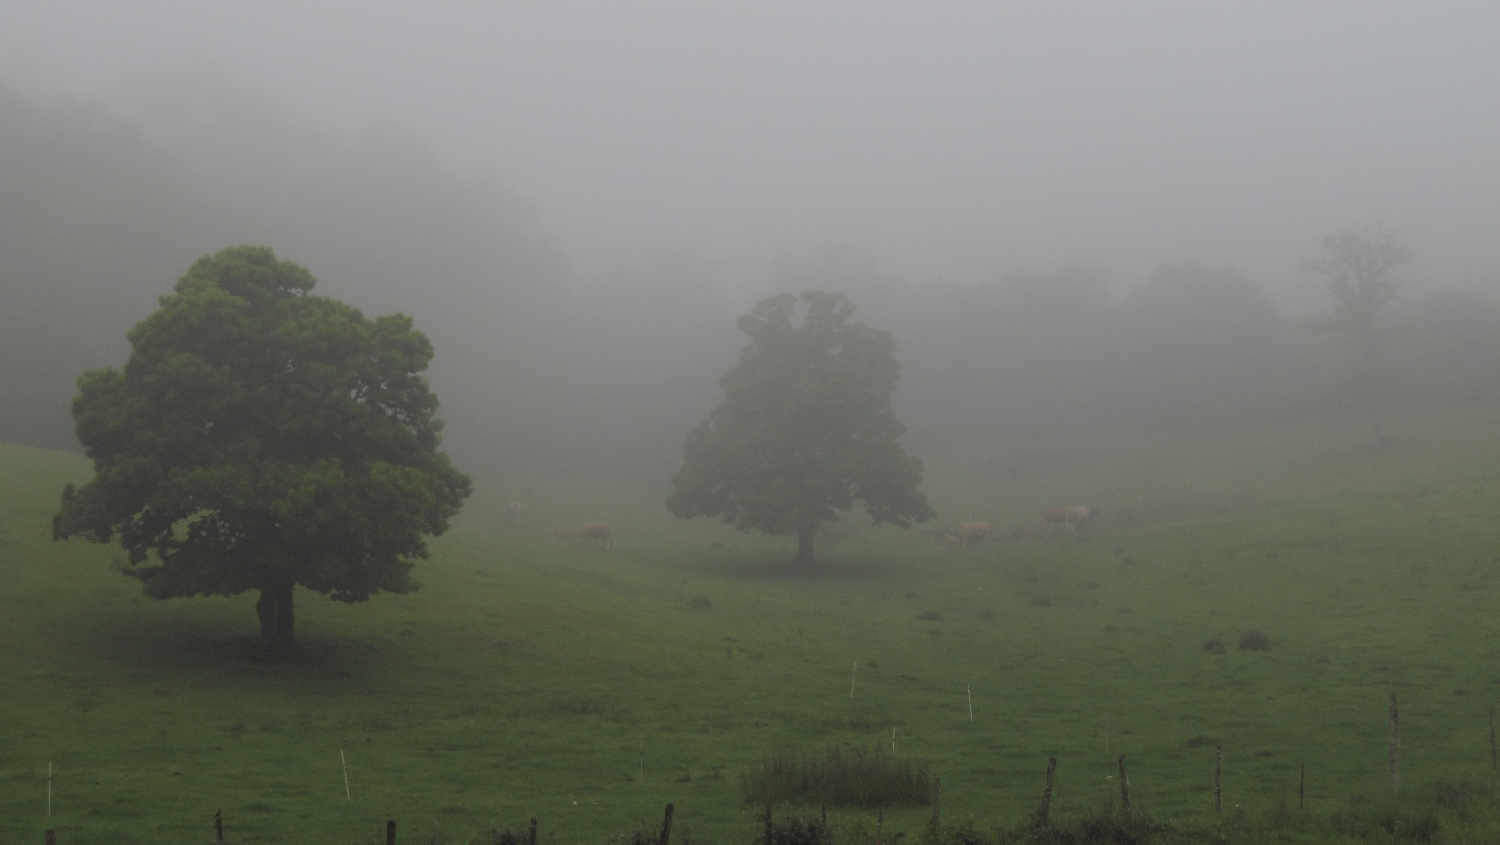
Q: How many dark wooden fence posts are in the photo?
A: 15